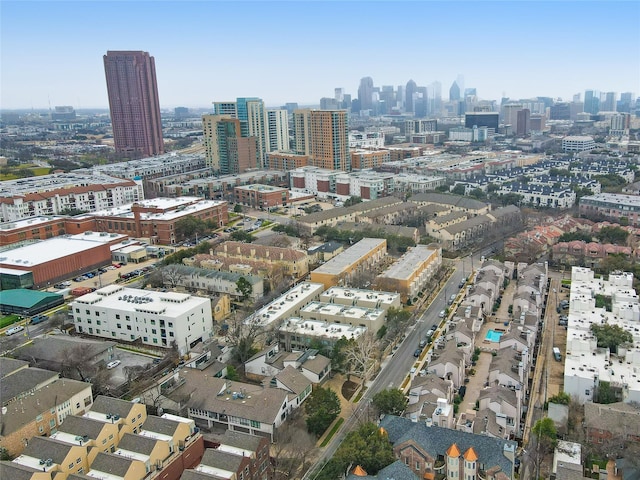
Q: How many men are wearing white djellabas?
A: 0